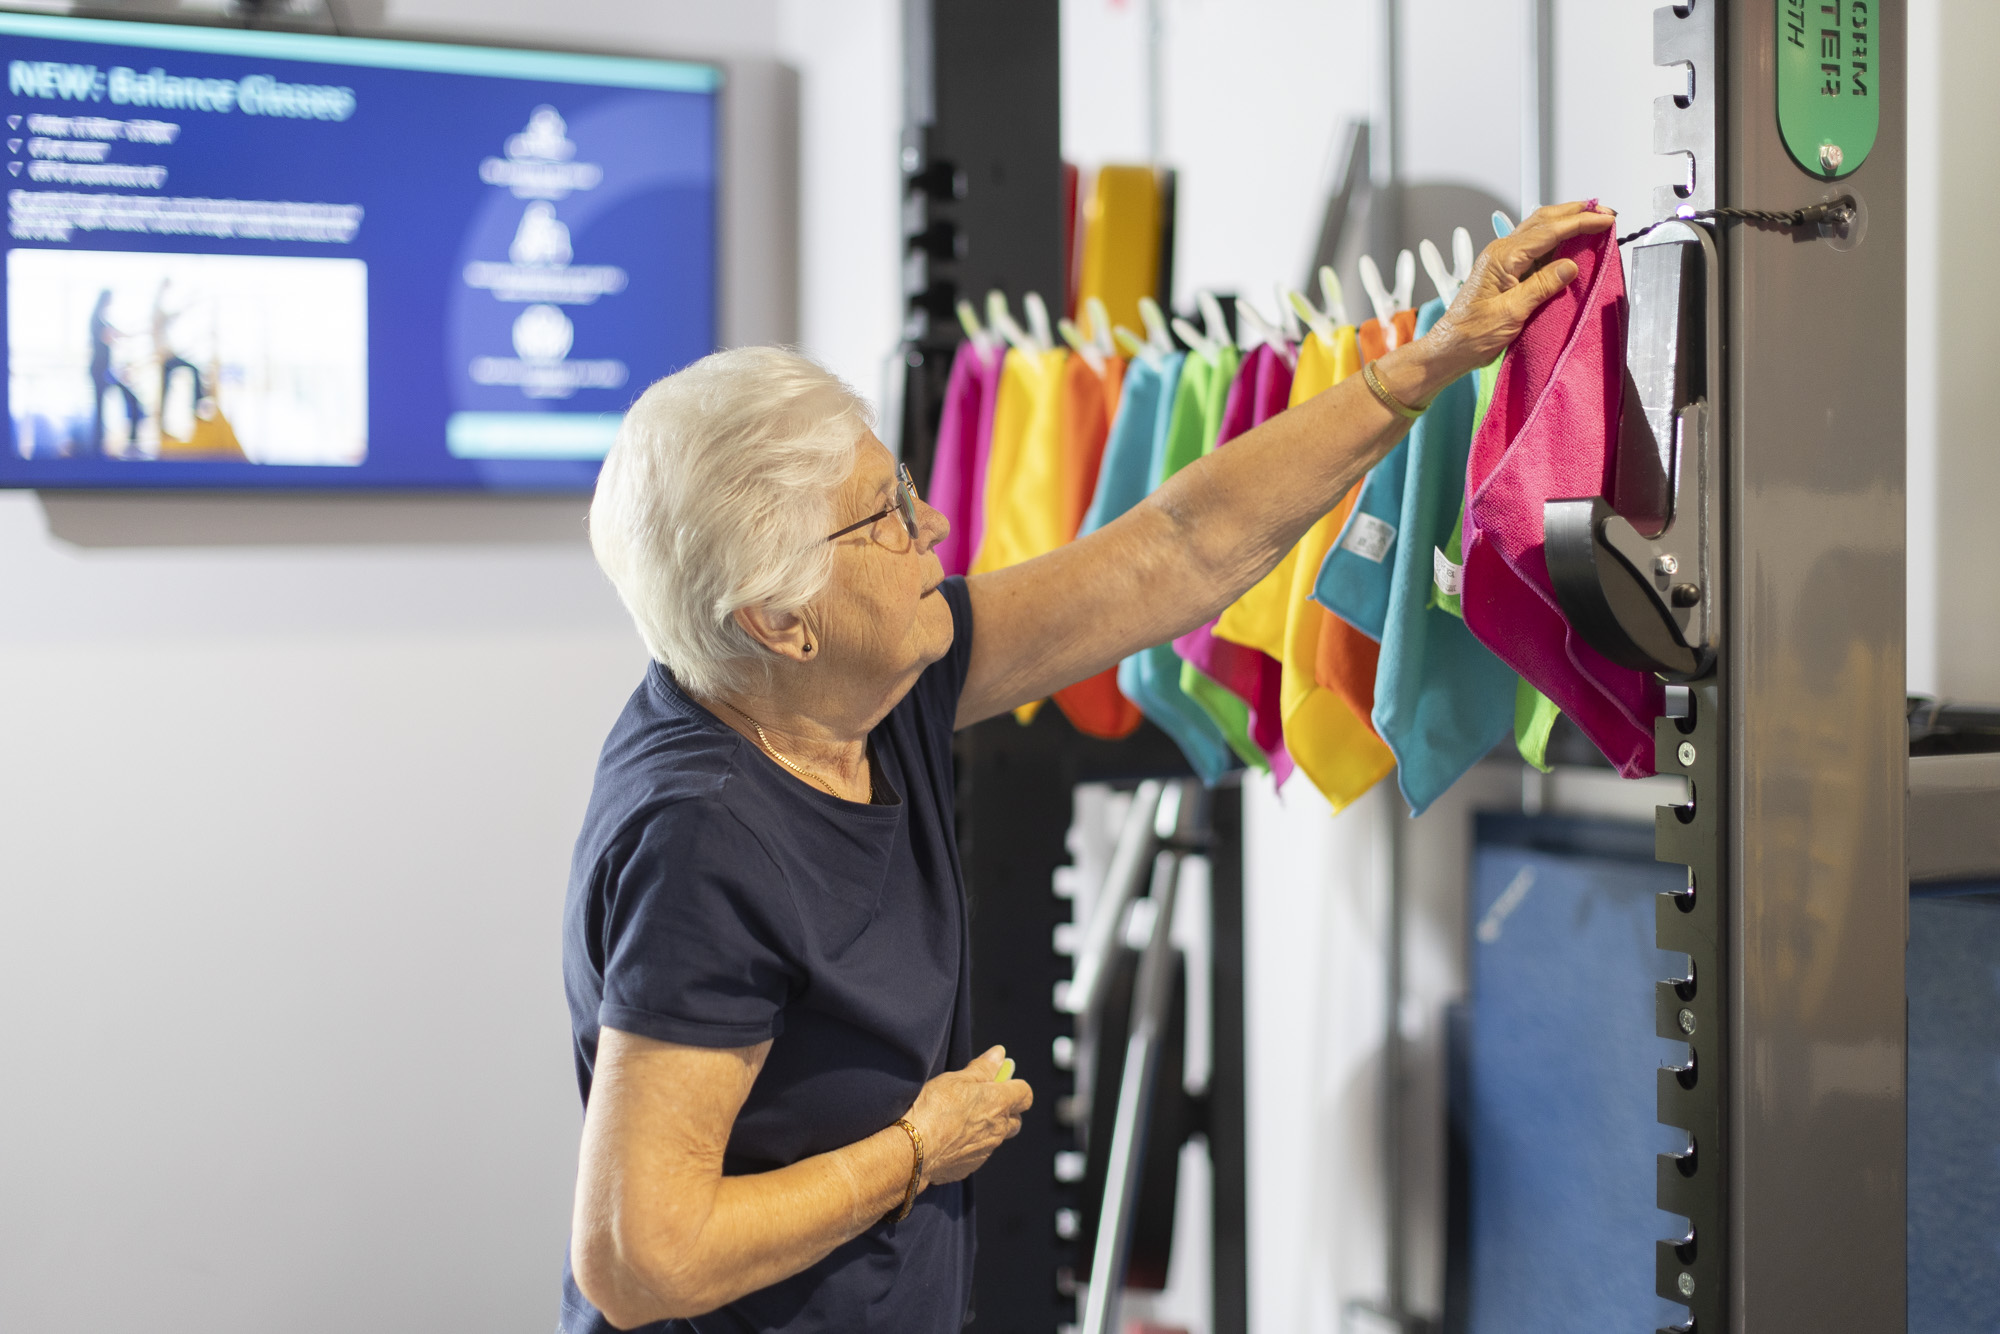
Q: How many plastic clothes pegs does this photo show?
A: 11